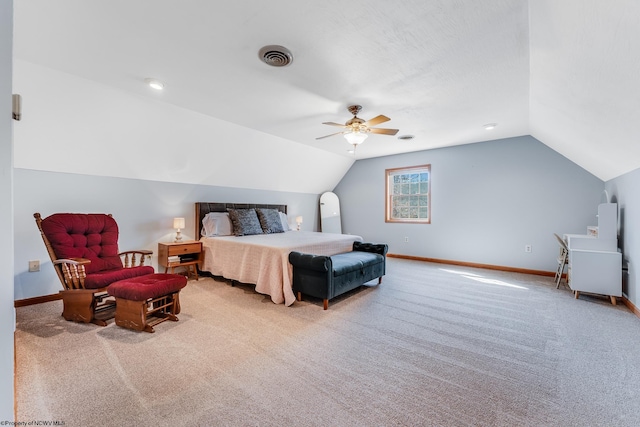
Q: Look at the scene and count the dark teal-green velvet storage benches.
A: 1